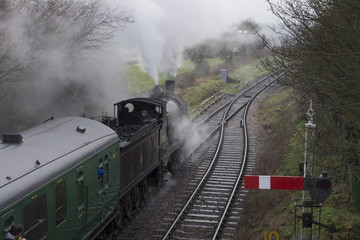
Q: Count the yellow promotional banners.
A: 0